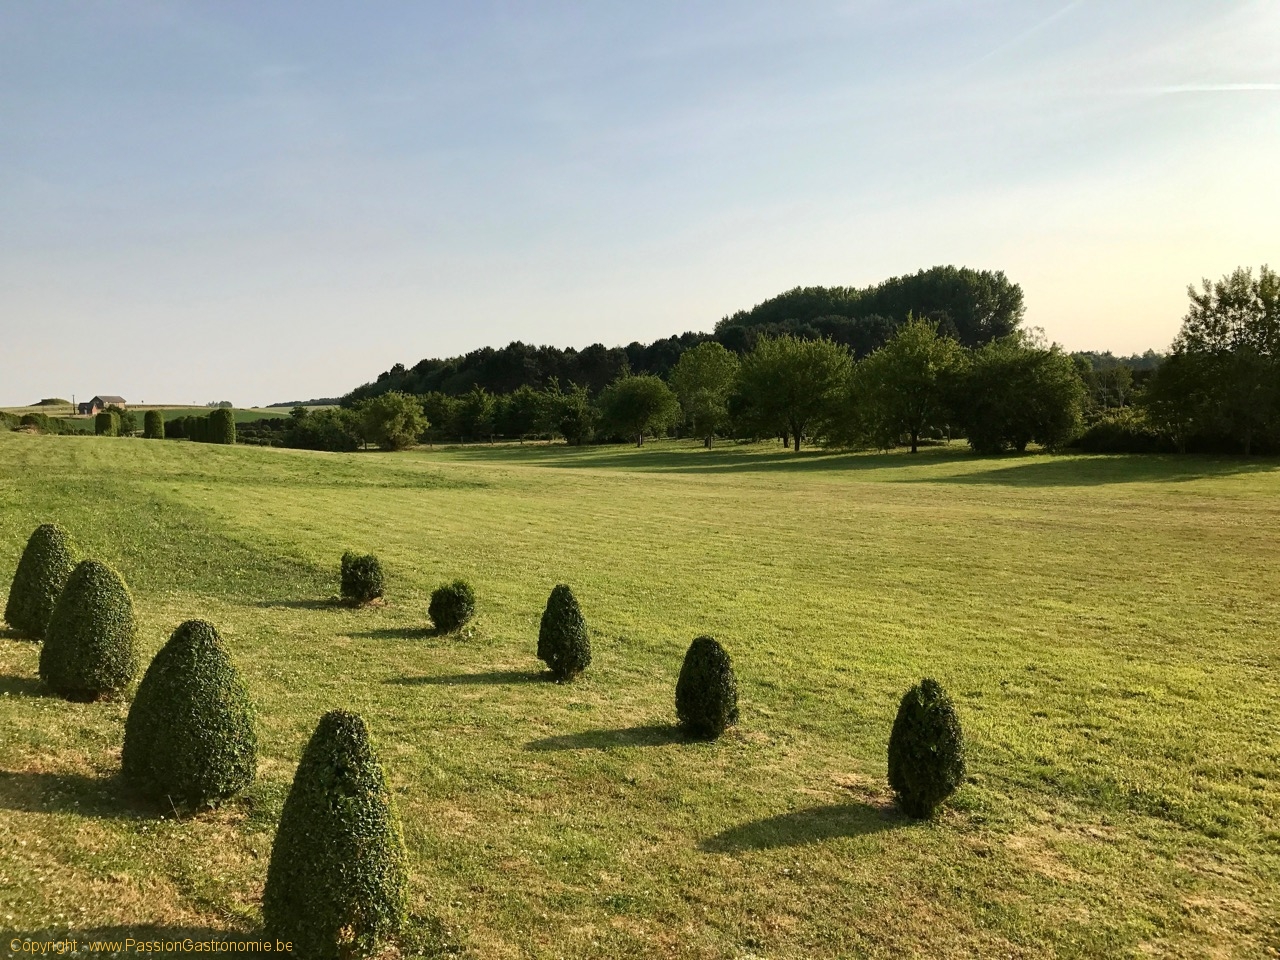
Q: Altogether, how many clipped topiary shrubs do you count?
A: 9